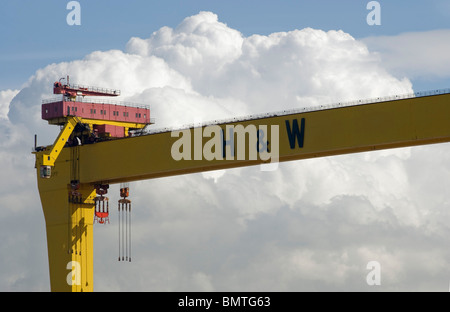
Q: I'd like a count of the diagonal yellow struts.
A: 1